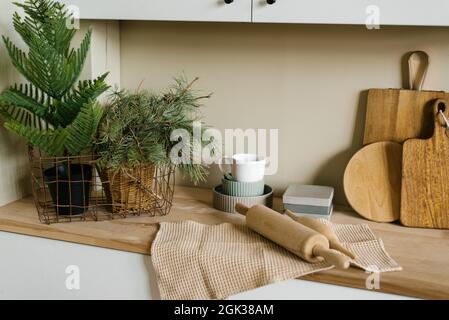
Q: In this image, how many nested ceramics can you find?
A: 3